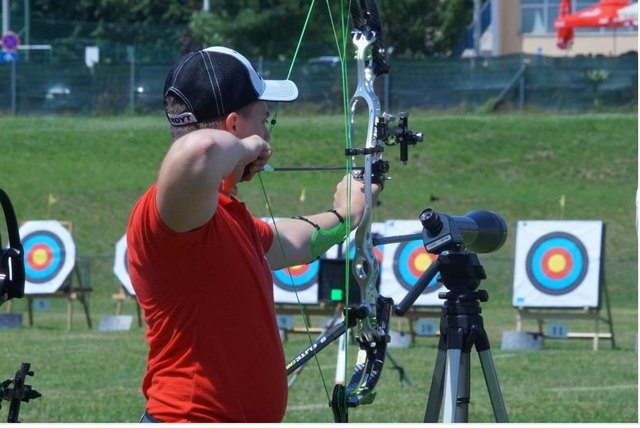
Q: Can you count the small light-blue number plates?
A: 4